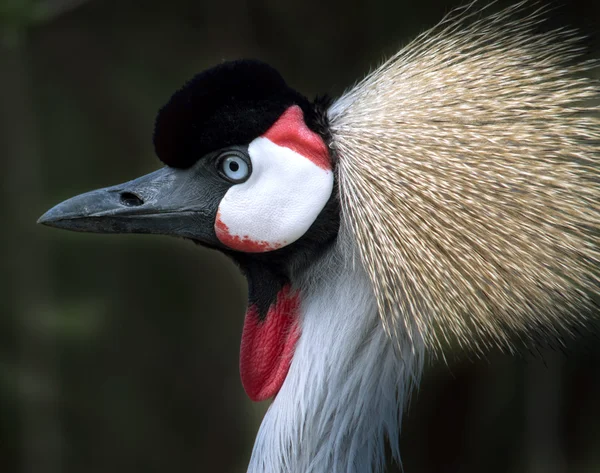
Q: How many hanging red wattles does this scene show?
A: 1